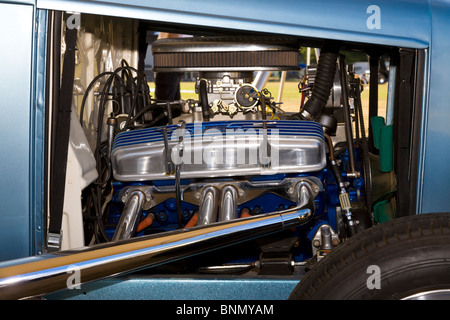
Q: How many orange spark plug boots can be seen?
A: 3